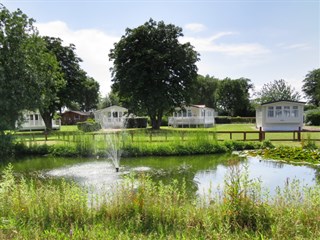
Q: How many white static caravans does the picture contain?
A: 4